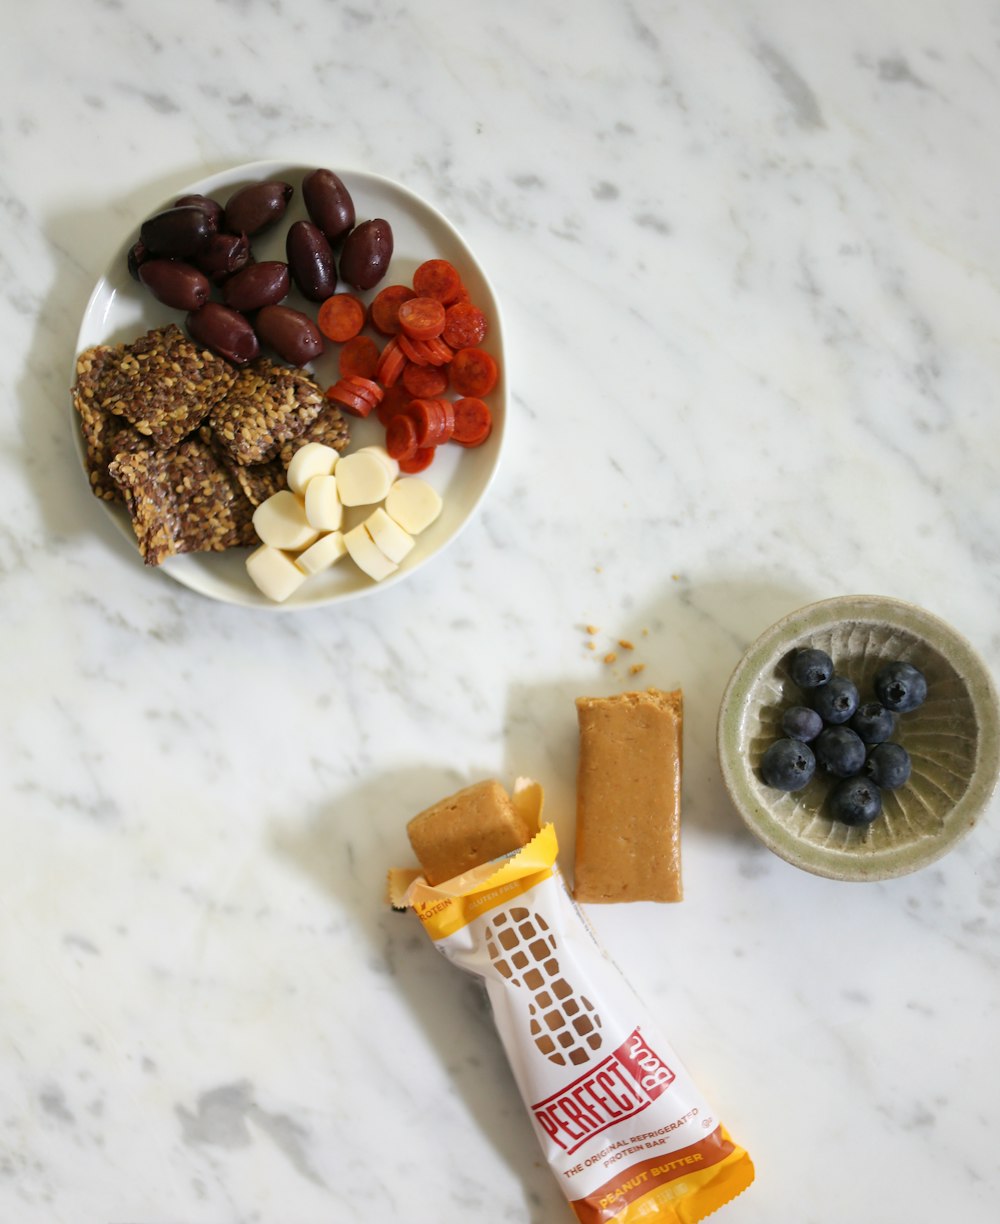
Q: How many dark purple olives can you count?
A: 12